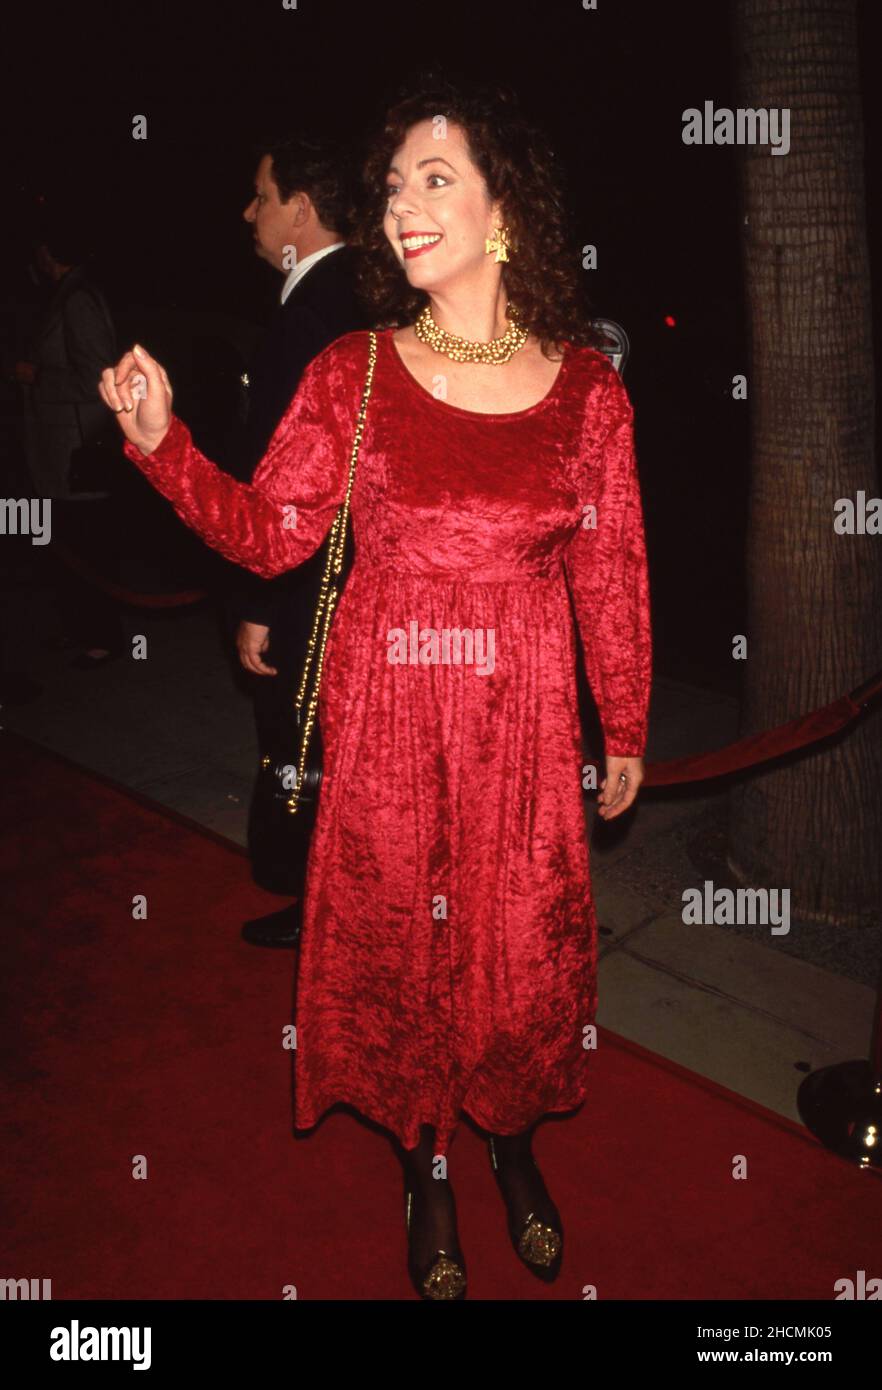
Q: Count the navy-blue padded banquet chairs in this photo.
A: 0